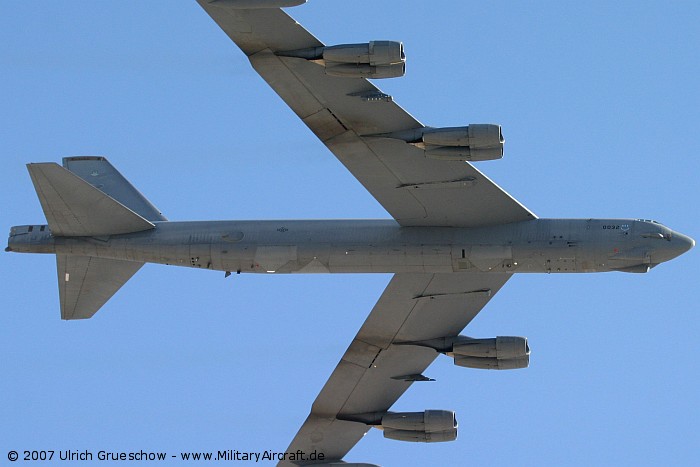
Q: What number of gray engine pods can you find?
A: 4